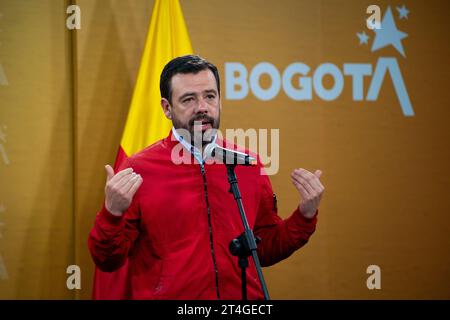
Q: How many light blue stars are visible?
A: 3